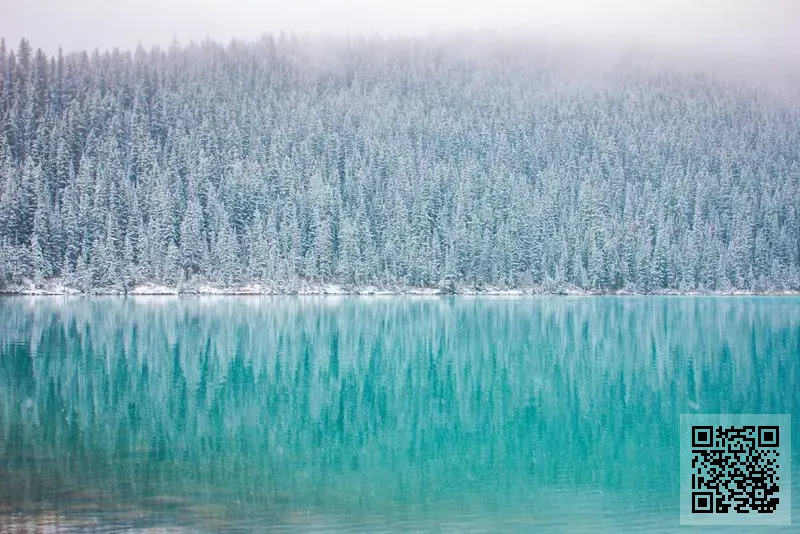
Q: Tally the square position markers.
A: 3